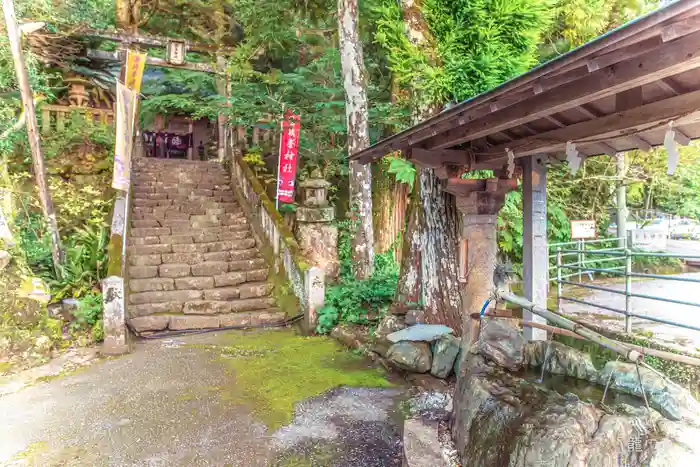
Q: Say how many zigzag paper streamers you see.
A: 3